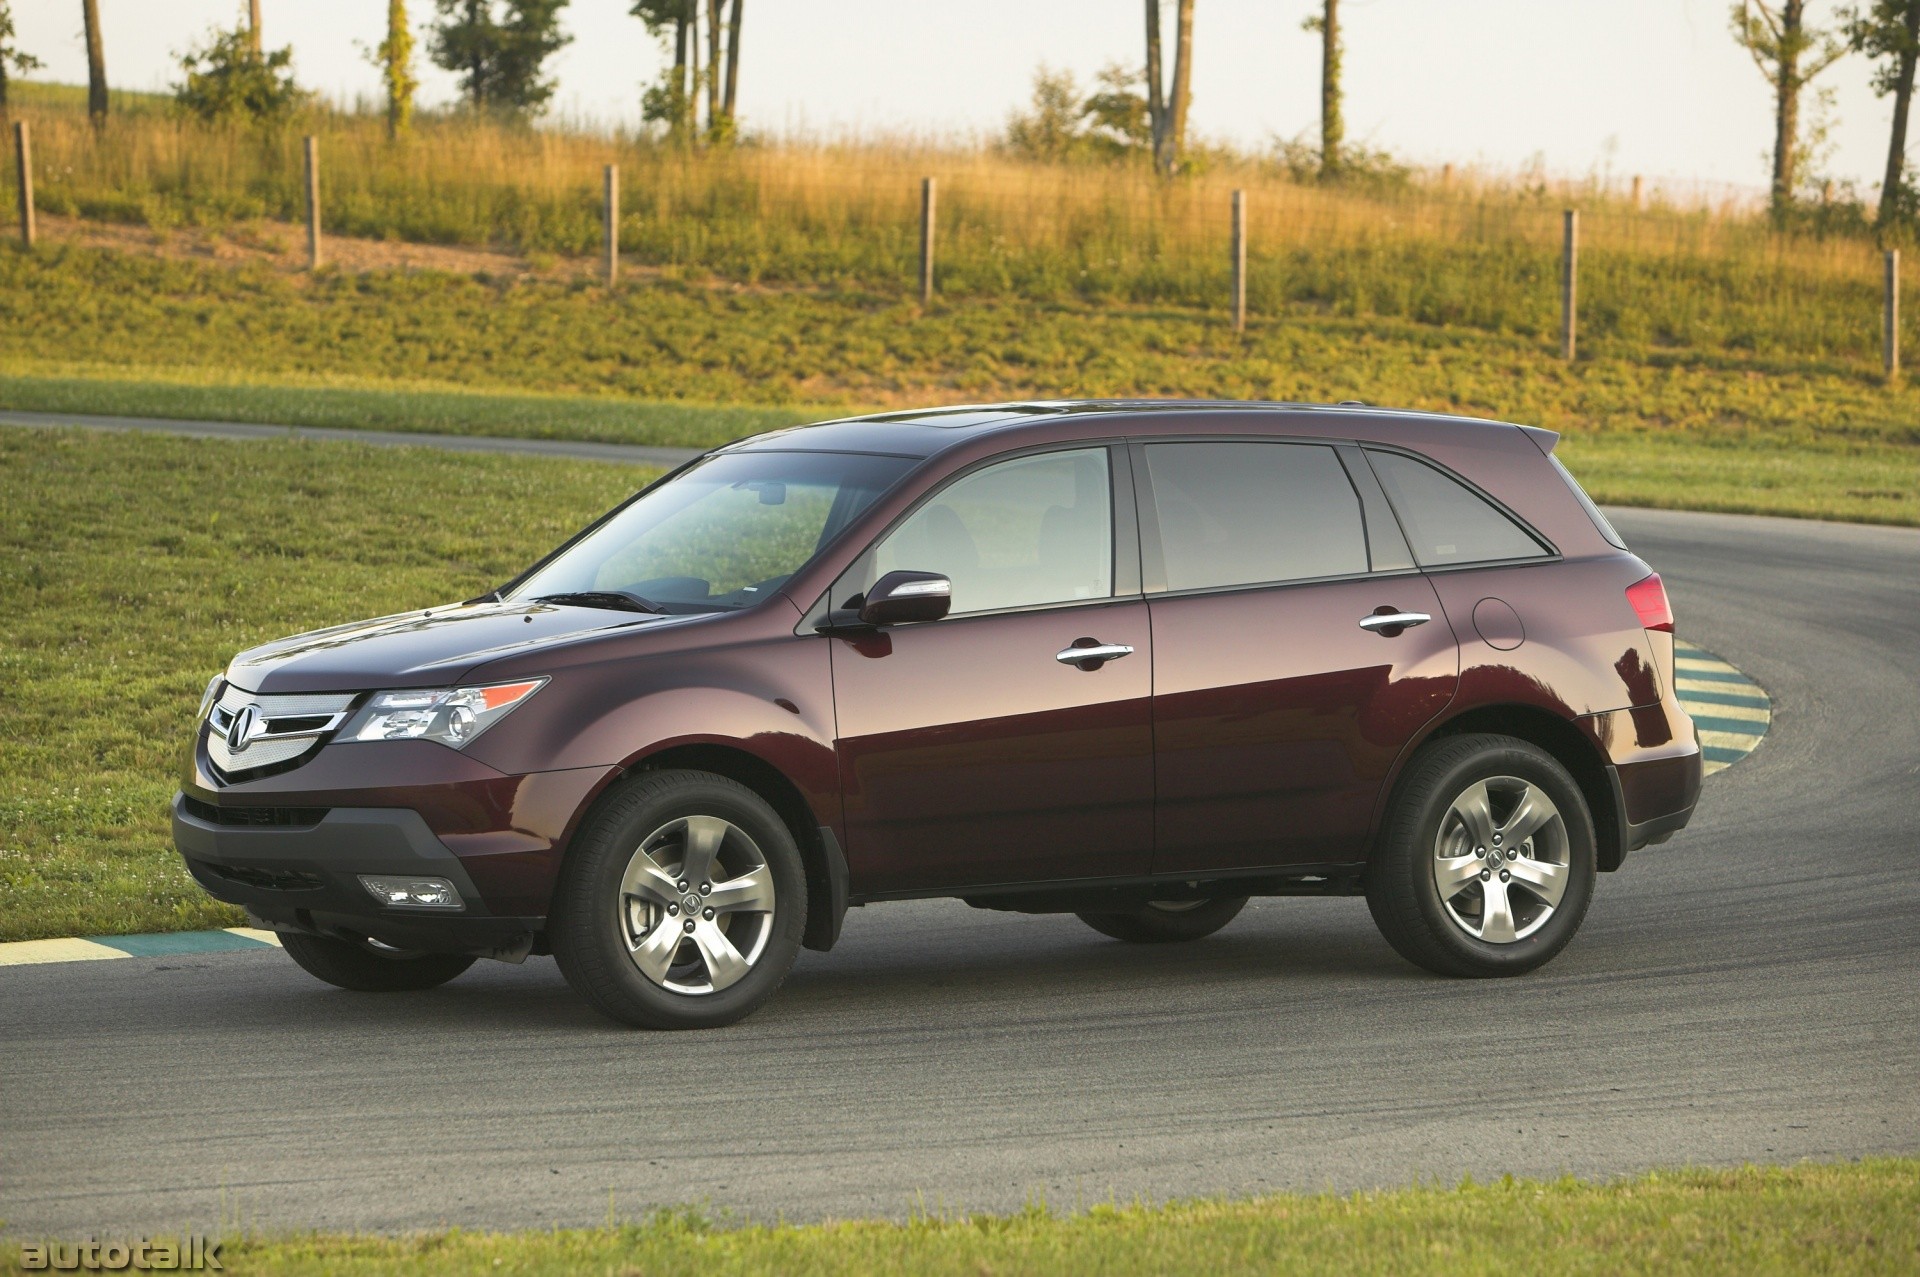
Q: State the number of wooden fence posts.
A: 7